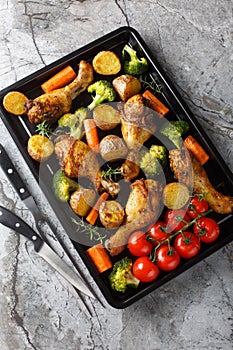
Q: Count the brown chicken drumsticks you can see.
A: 5